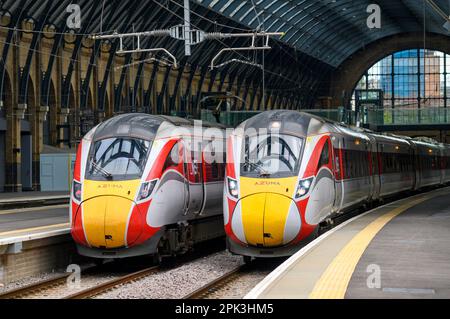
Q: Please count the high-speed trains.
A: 2